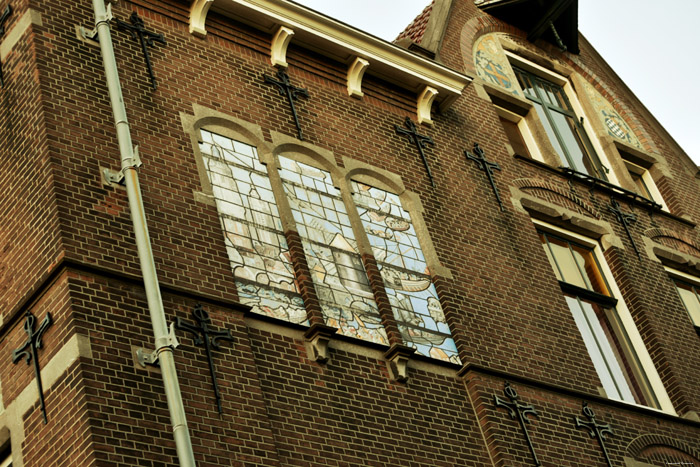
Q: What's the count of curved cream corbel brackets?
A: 4